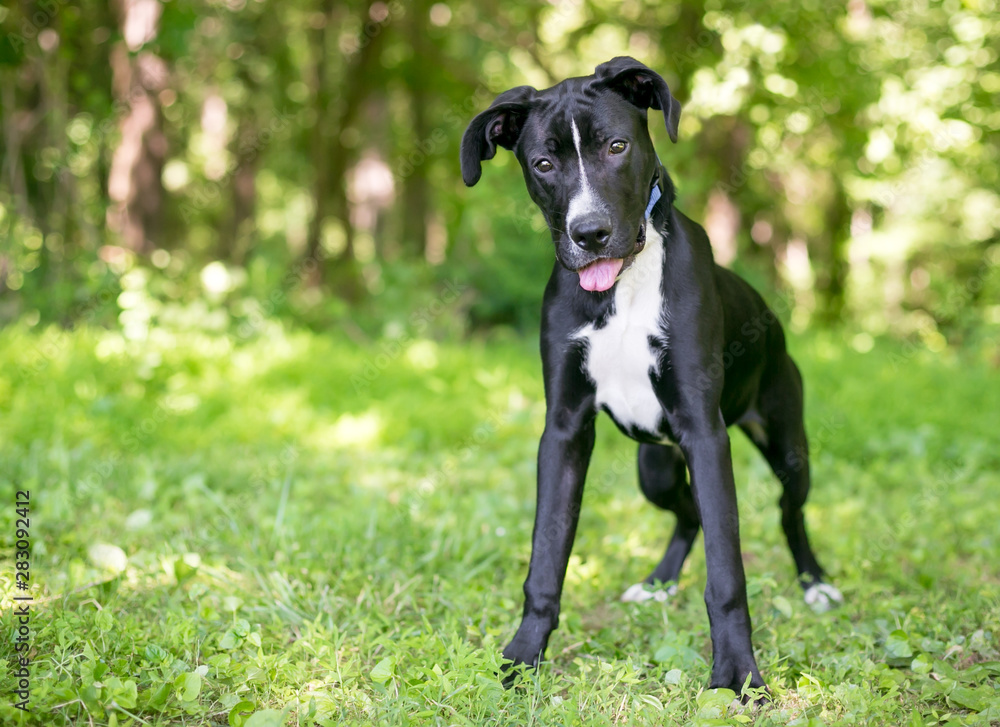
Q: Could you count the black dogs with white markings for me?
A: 1